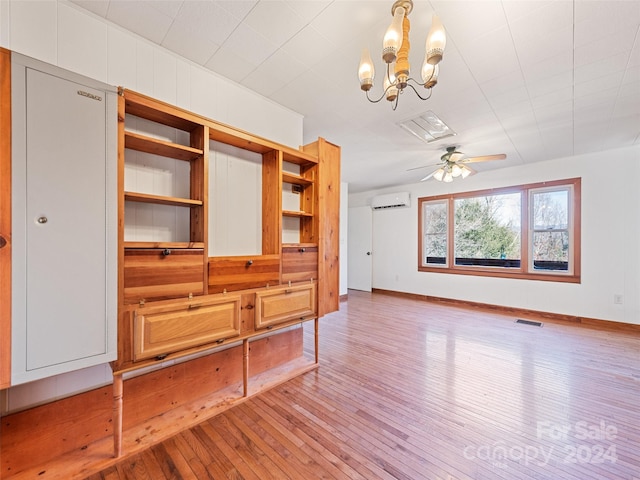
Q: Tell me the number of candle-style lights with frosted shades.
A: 5